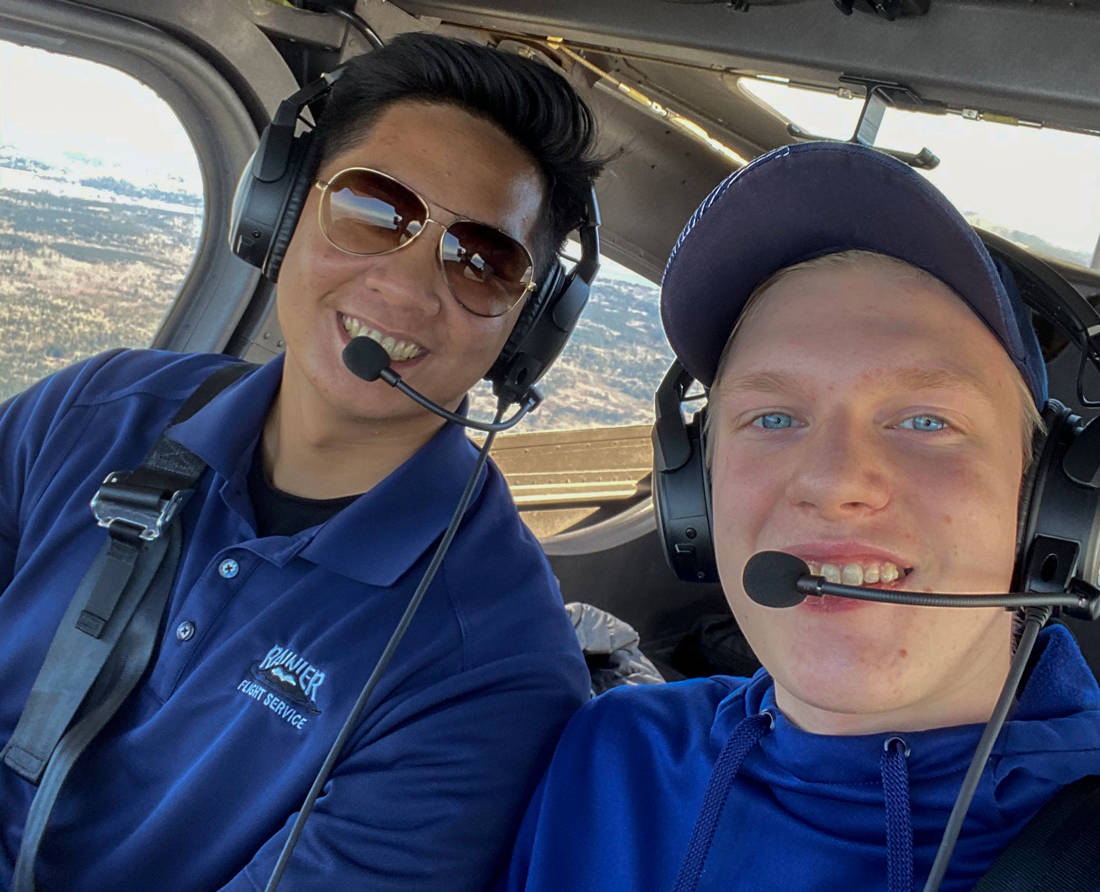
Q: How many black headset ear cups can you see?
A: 4